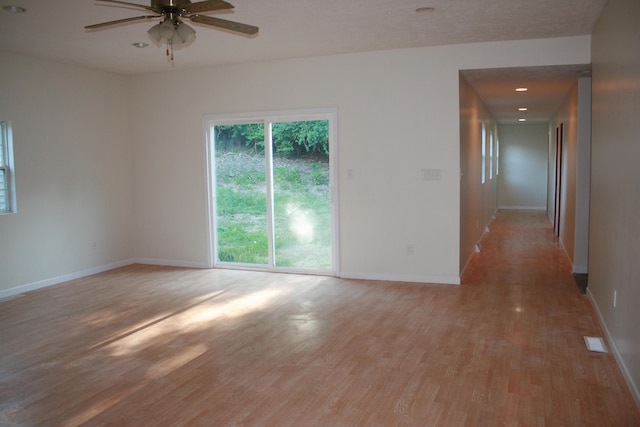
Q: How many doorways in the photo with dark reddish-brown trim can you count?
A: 2